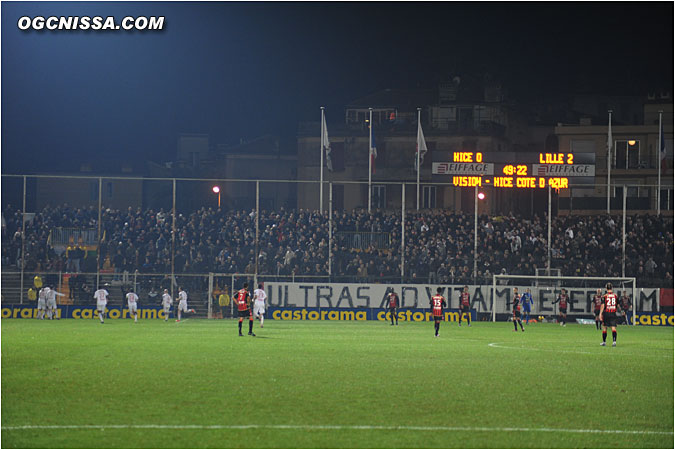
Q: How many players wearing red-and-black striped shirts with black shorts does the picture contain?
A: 9